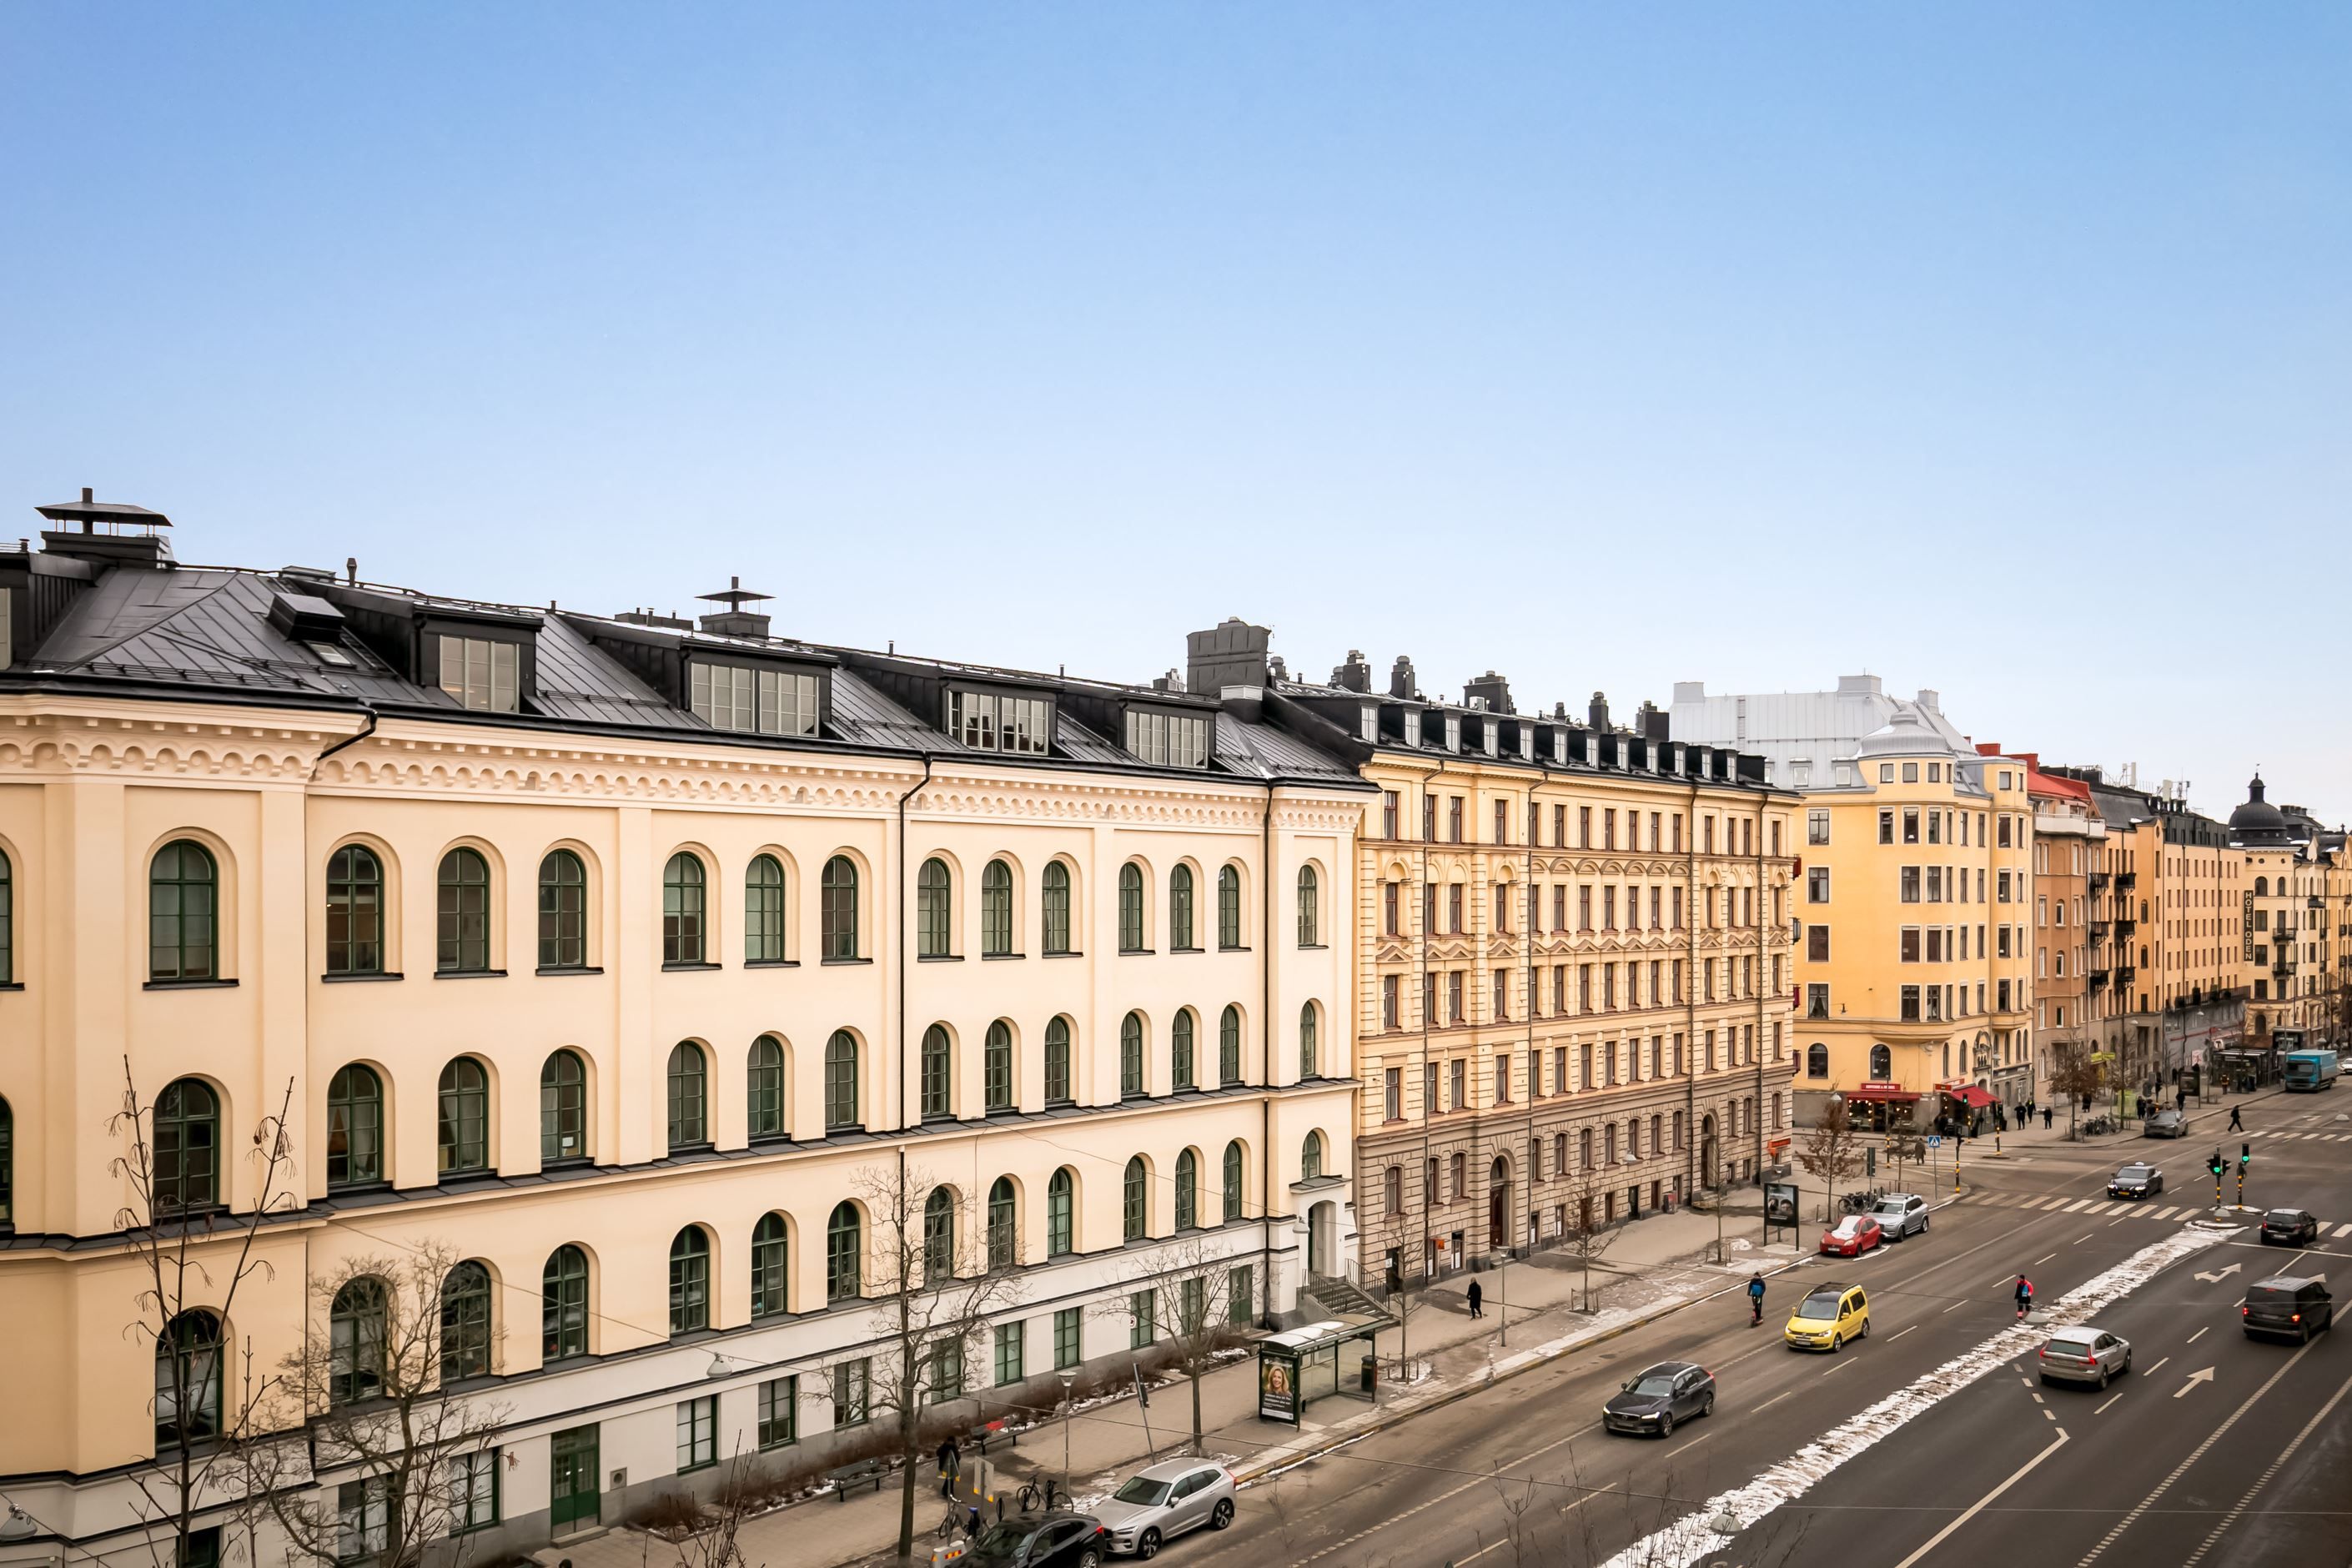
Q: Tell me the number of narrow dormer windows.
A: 12